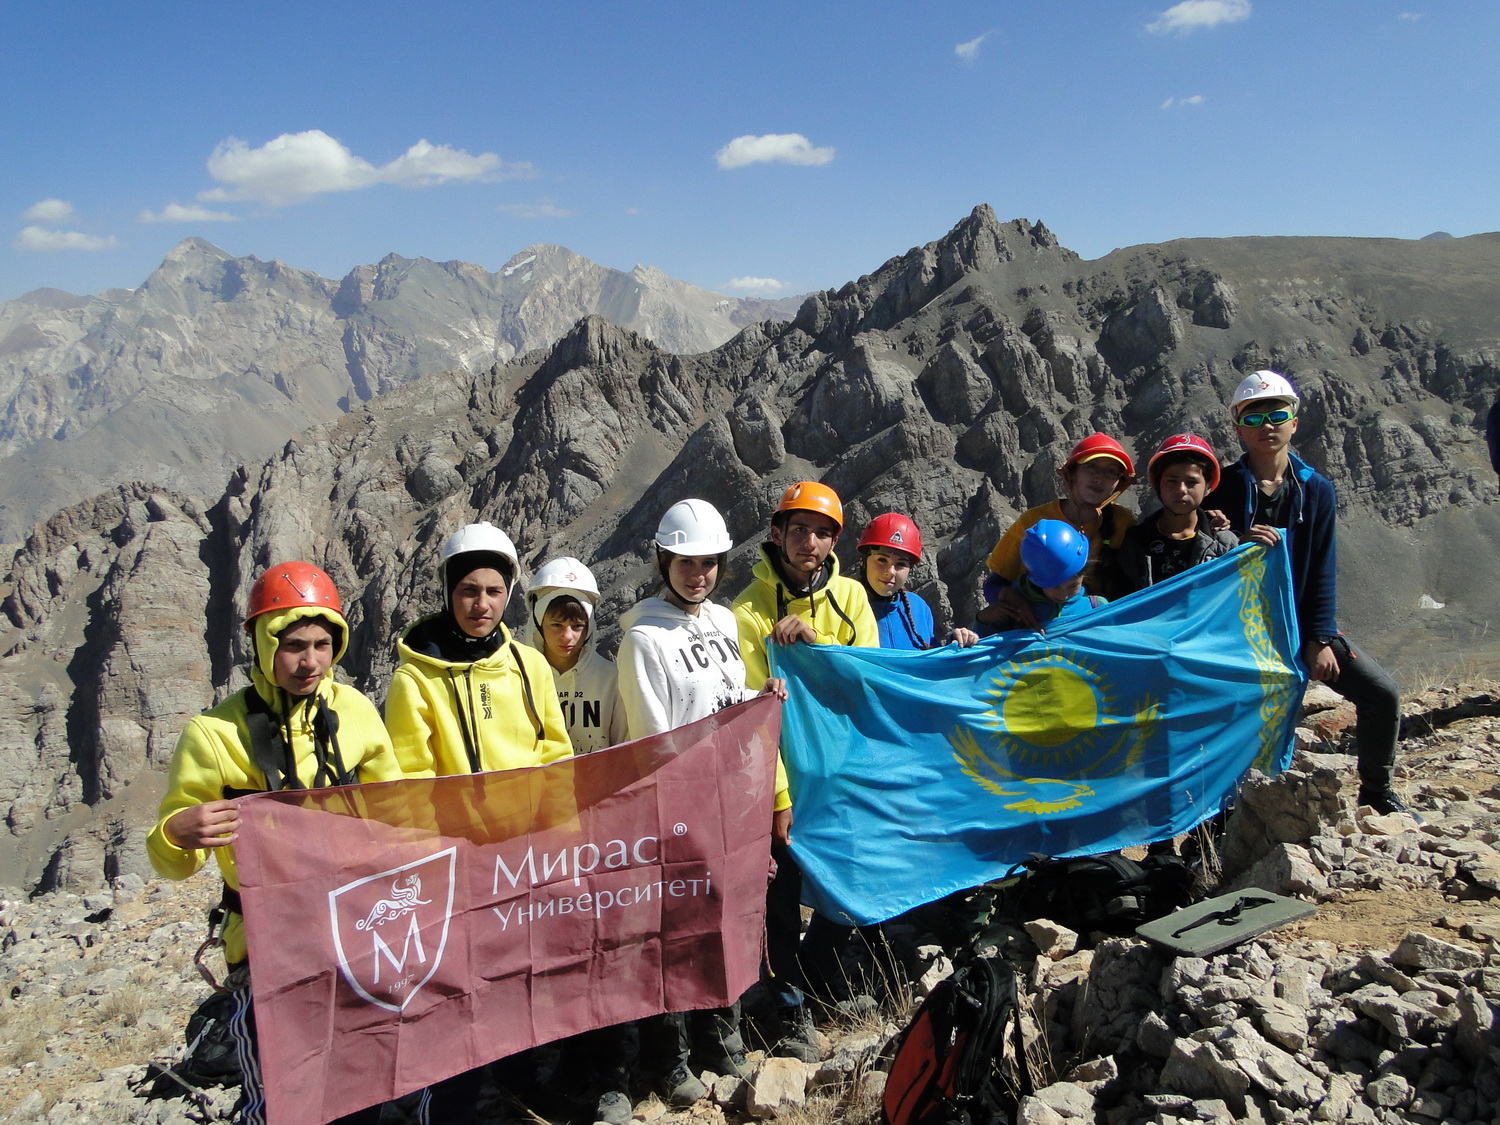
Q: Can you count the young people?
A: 10